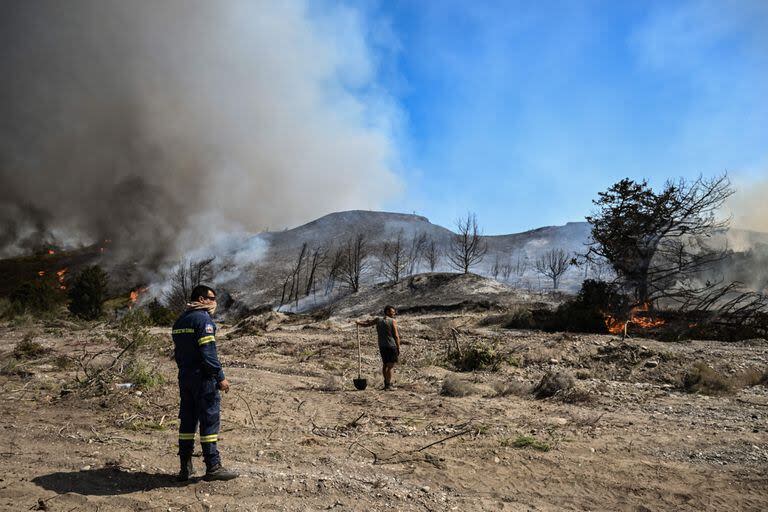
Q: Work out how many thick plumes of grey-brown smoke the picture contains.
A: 1